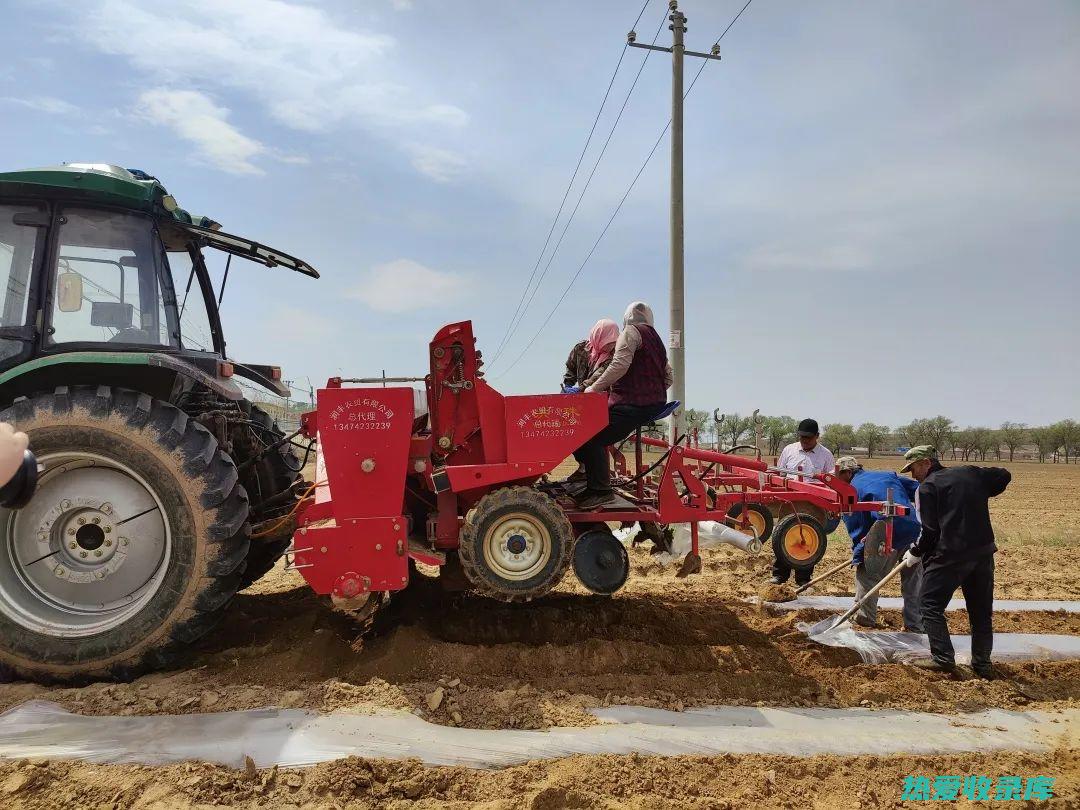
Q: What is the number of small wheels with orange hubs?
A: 2